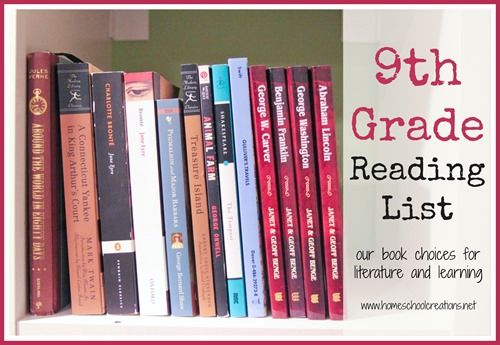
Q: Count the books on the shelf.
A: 13